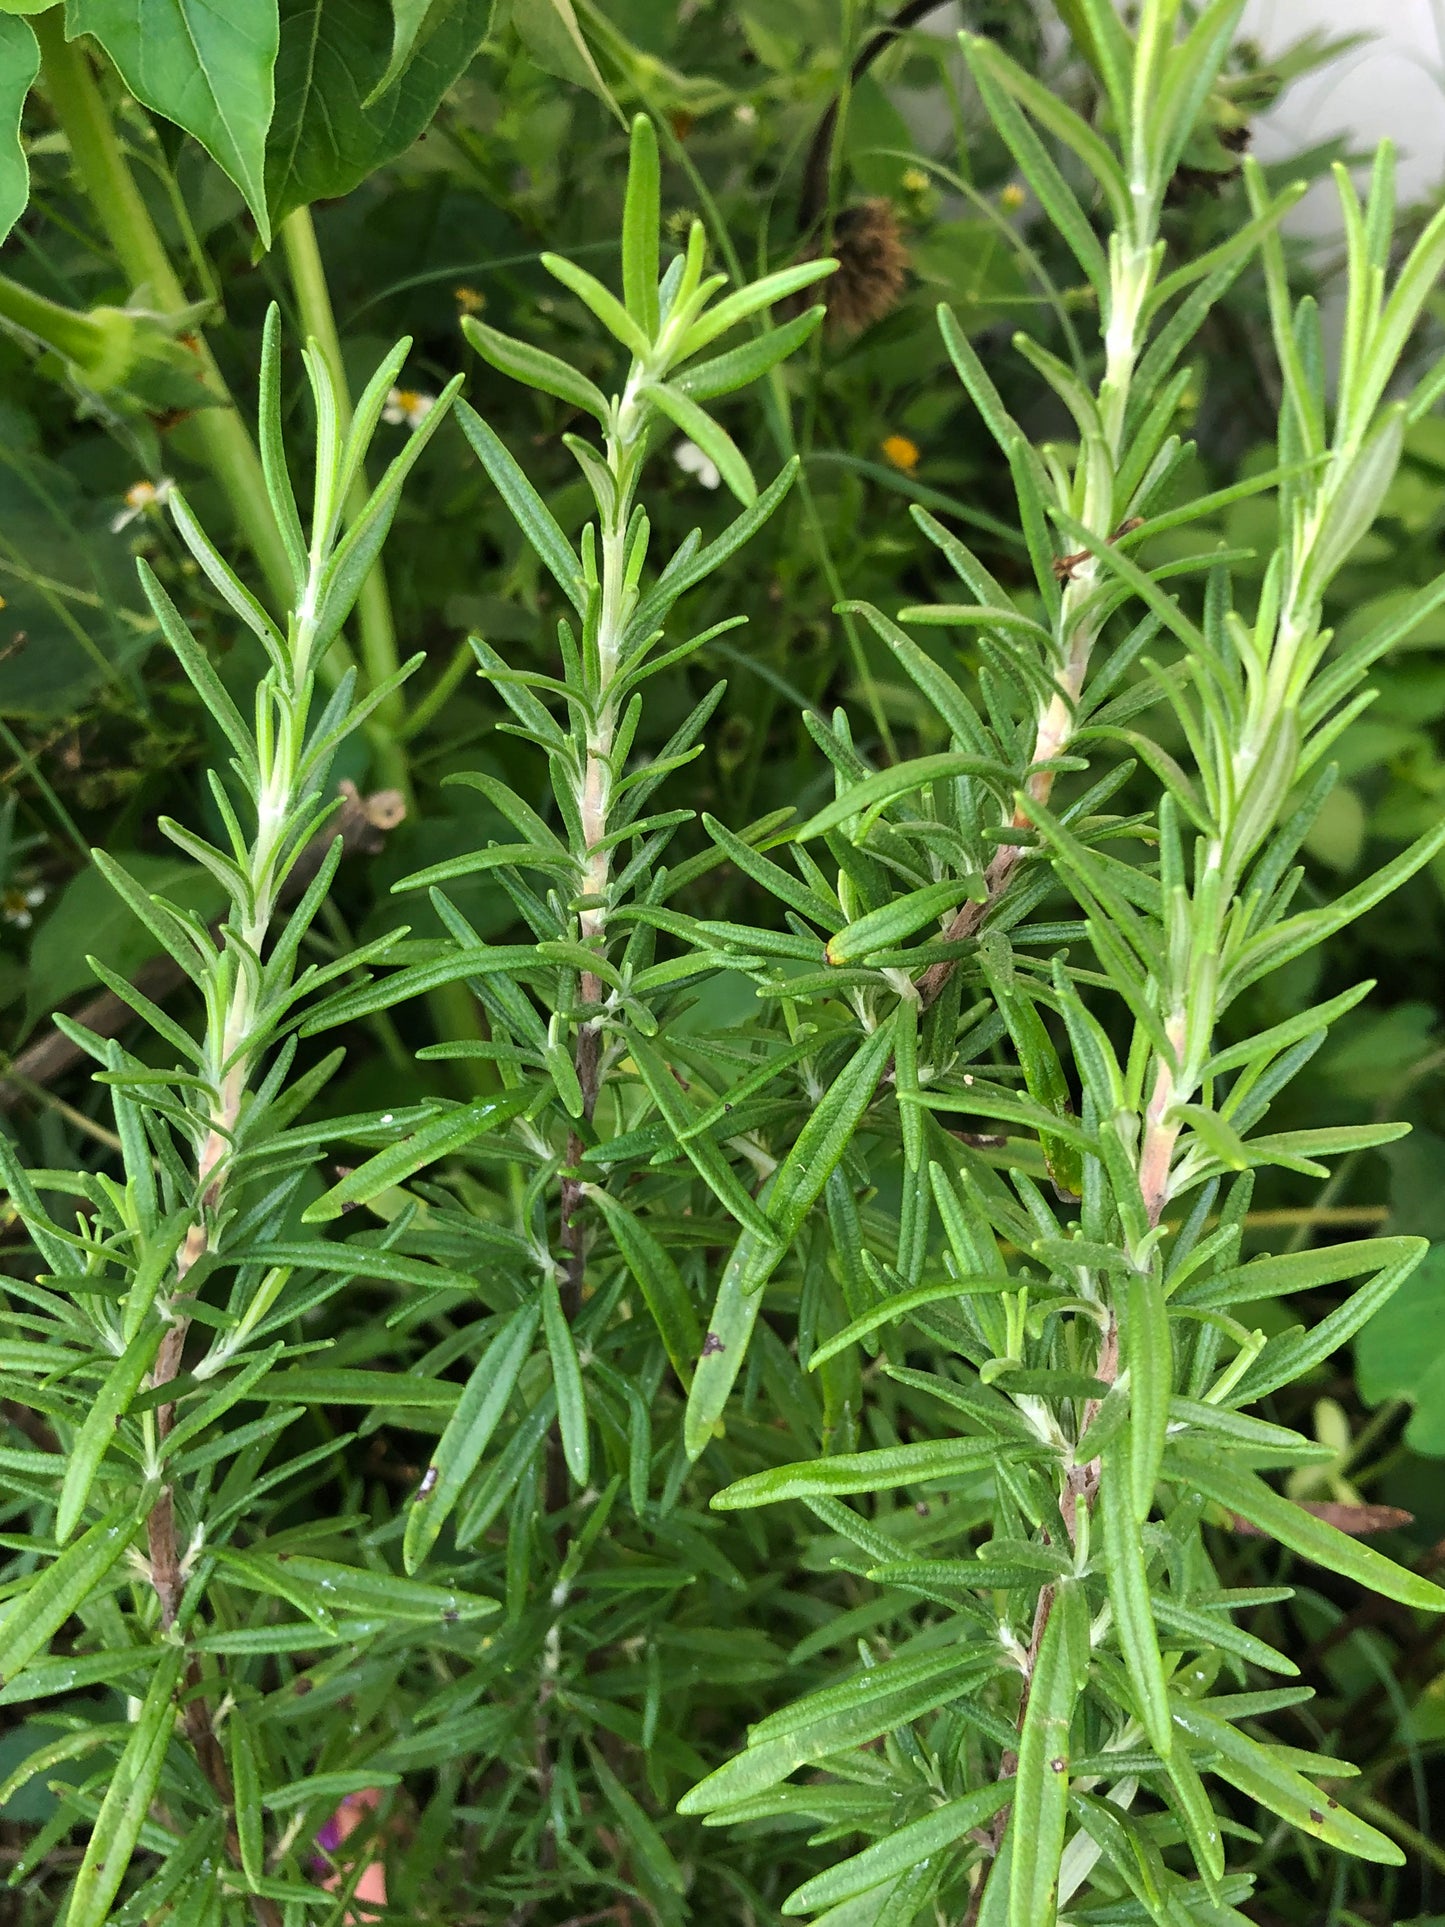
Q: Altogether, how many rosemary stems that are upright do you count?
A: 4